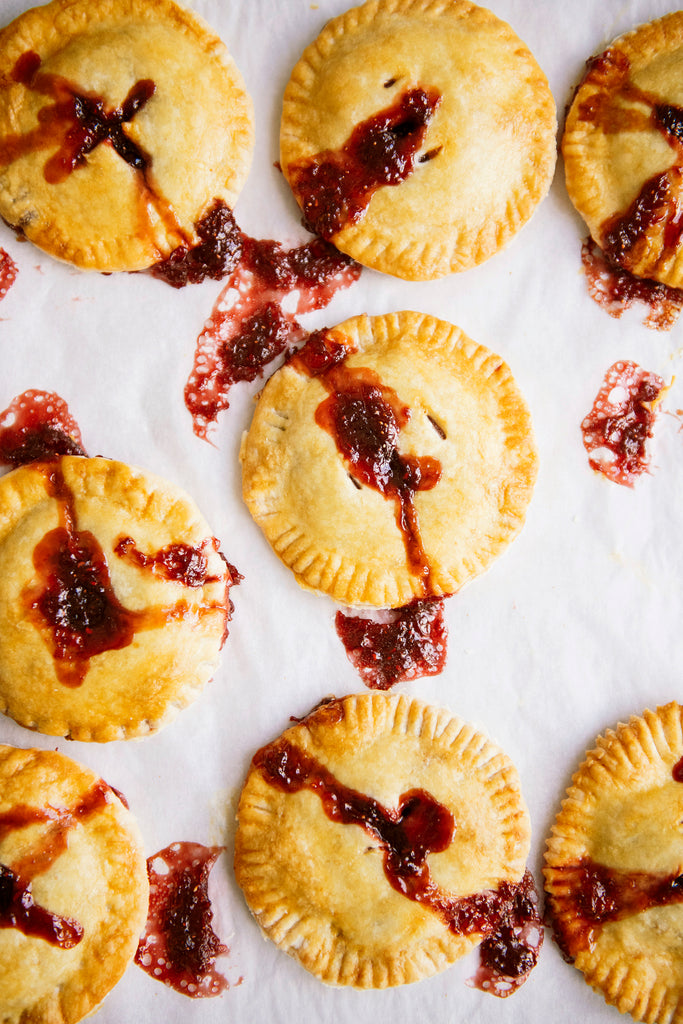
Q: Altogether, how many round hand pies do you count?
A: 8